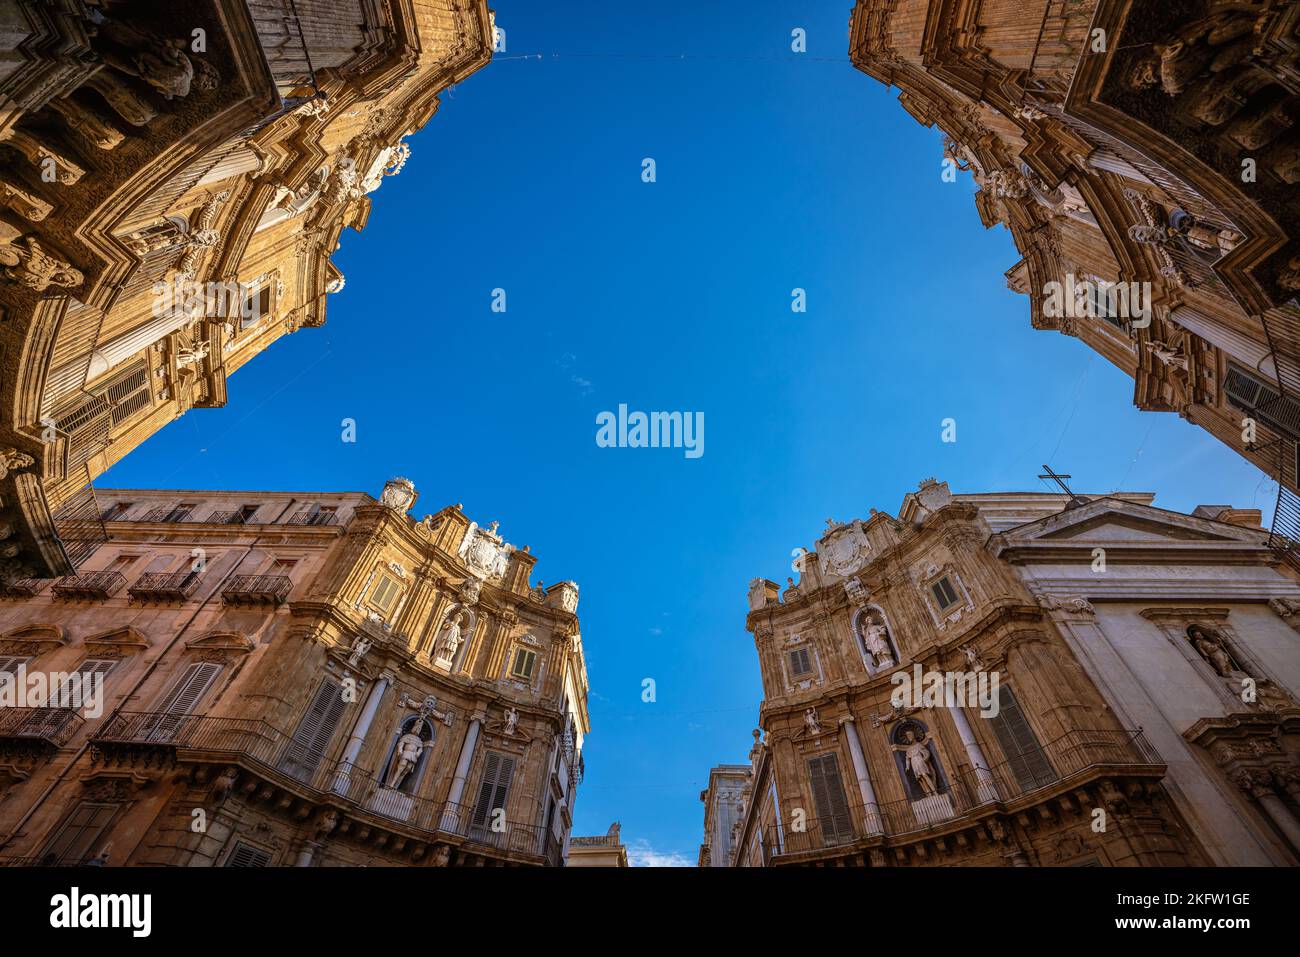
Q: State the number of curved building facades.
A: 4